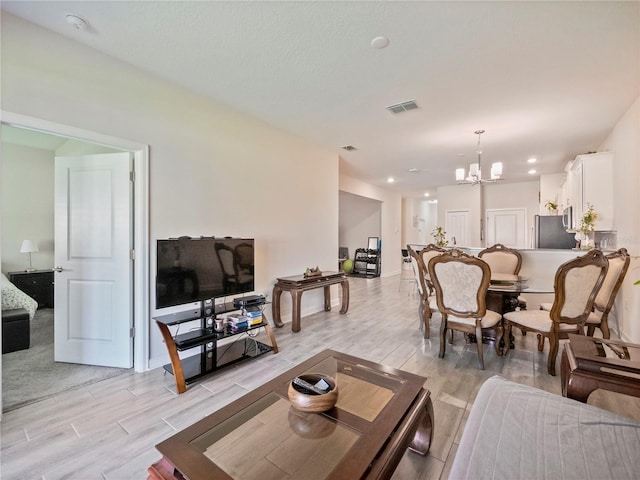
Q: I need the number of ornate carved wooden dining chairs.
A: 6